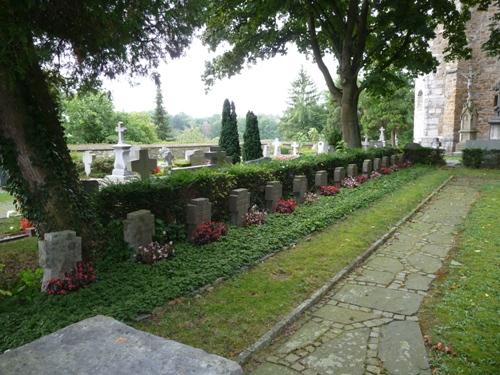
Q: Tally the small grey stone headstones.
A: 14